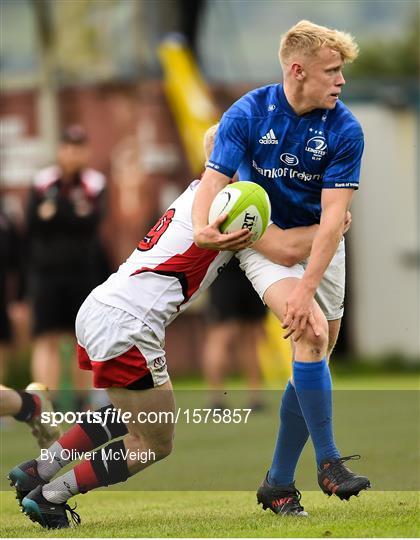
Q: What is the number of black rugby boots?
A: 4